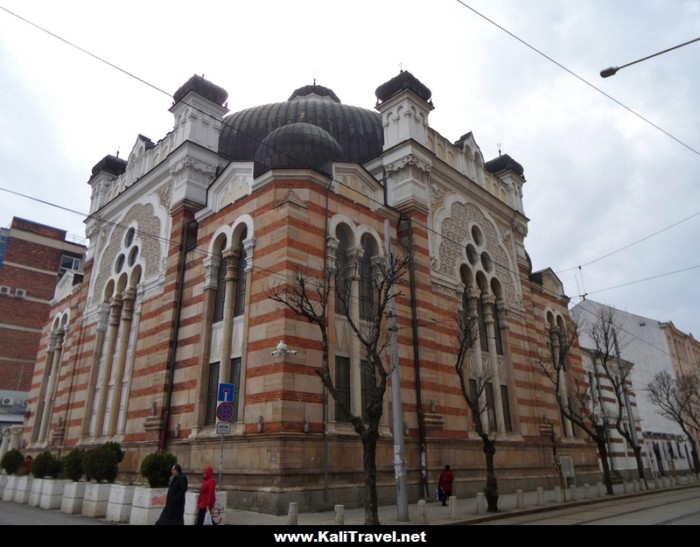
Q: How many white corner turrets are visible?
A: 4